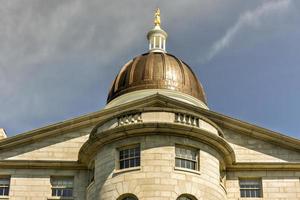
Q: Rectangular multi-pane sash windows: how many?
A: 5